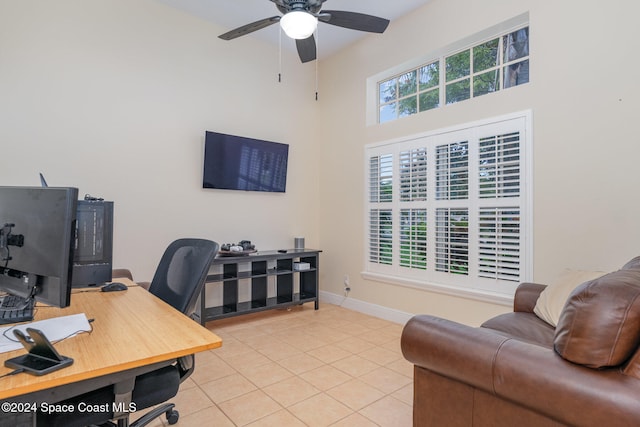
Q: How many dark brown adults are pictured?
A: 0